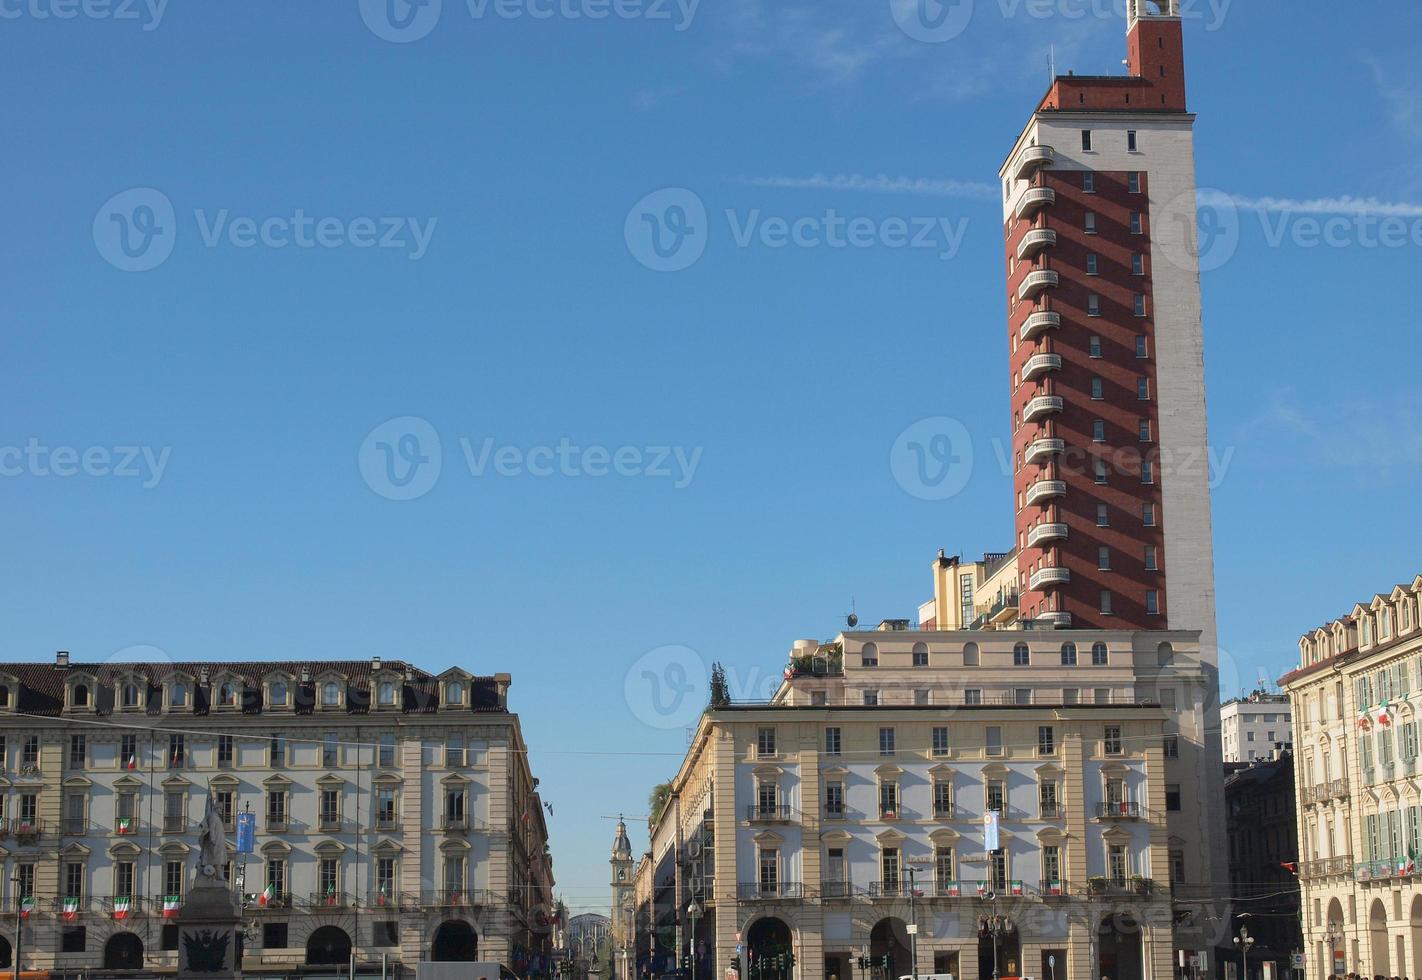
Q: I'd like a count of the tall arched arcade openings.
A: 11